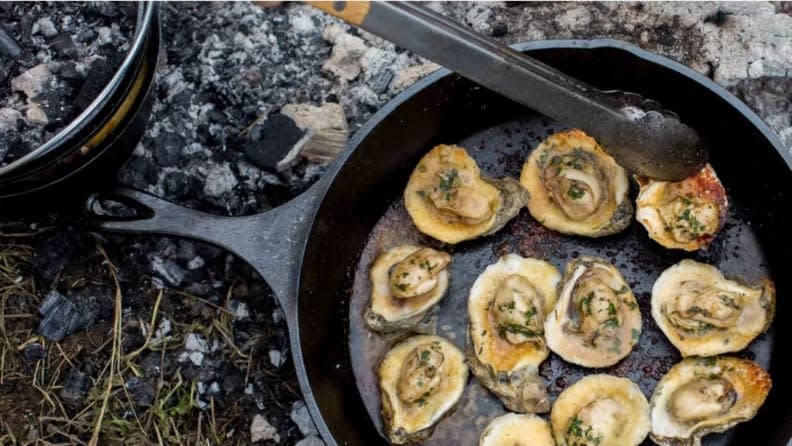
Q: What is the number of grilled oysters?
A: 11